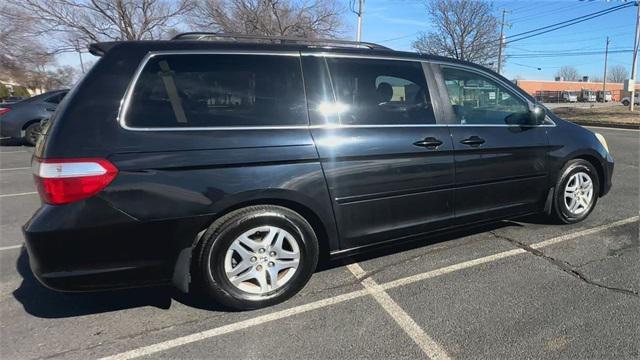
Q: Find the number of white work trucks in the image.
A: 3